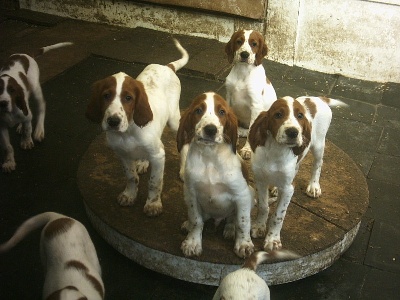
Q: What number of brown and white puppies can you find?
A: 7